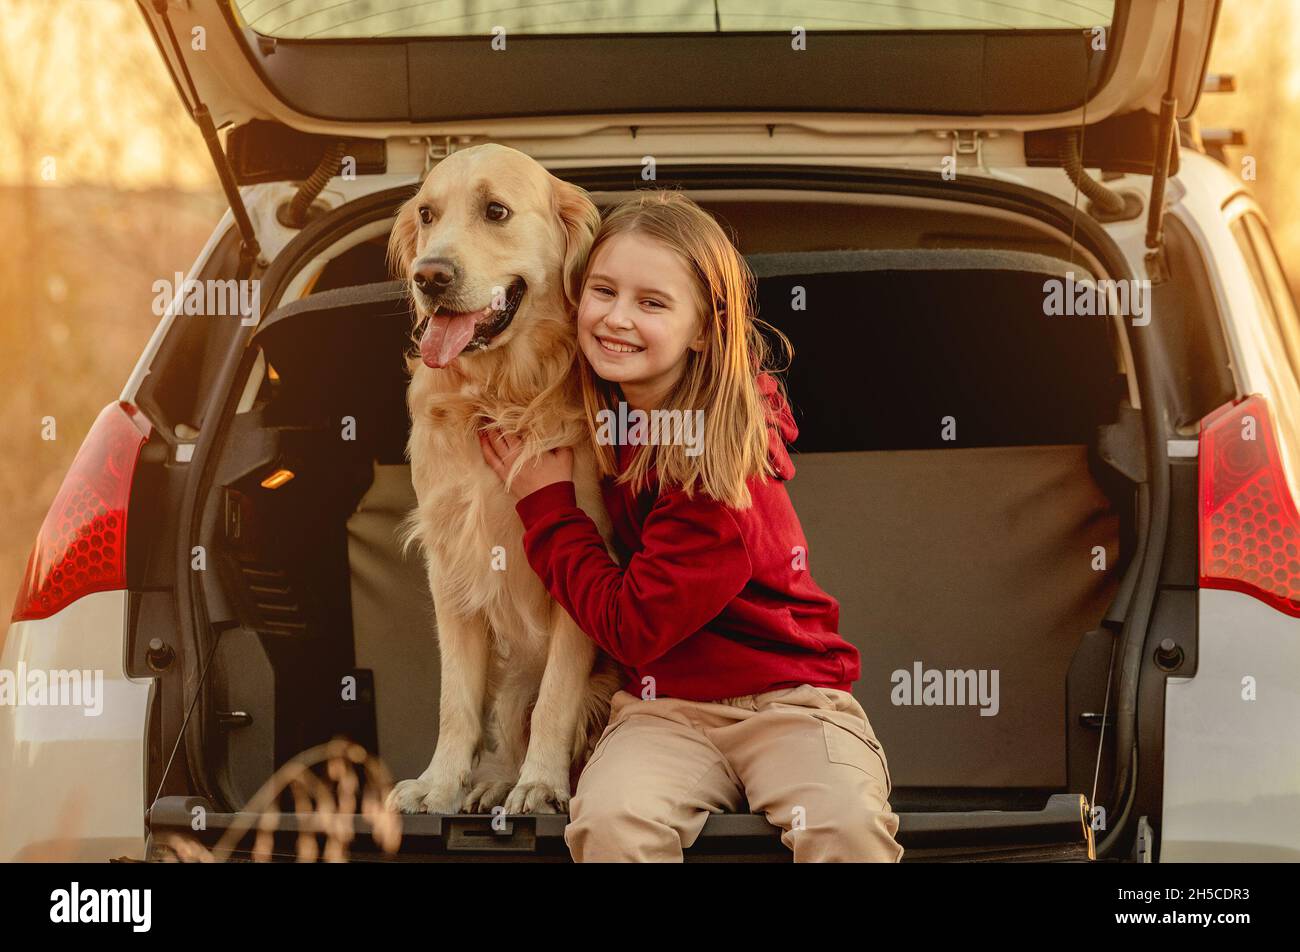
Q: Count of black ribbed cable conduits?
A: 2